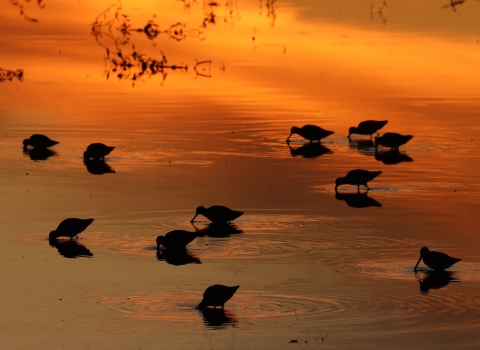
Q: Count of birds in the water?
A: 11